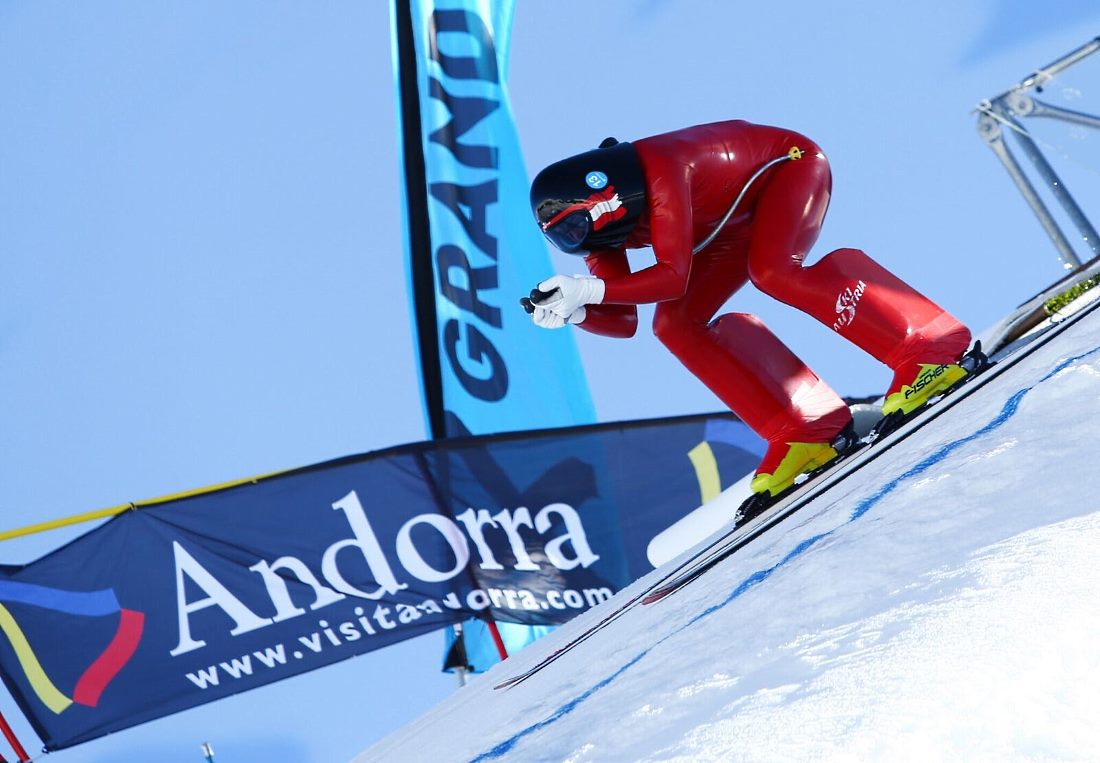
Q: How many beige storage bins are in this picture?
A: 0